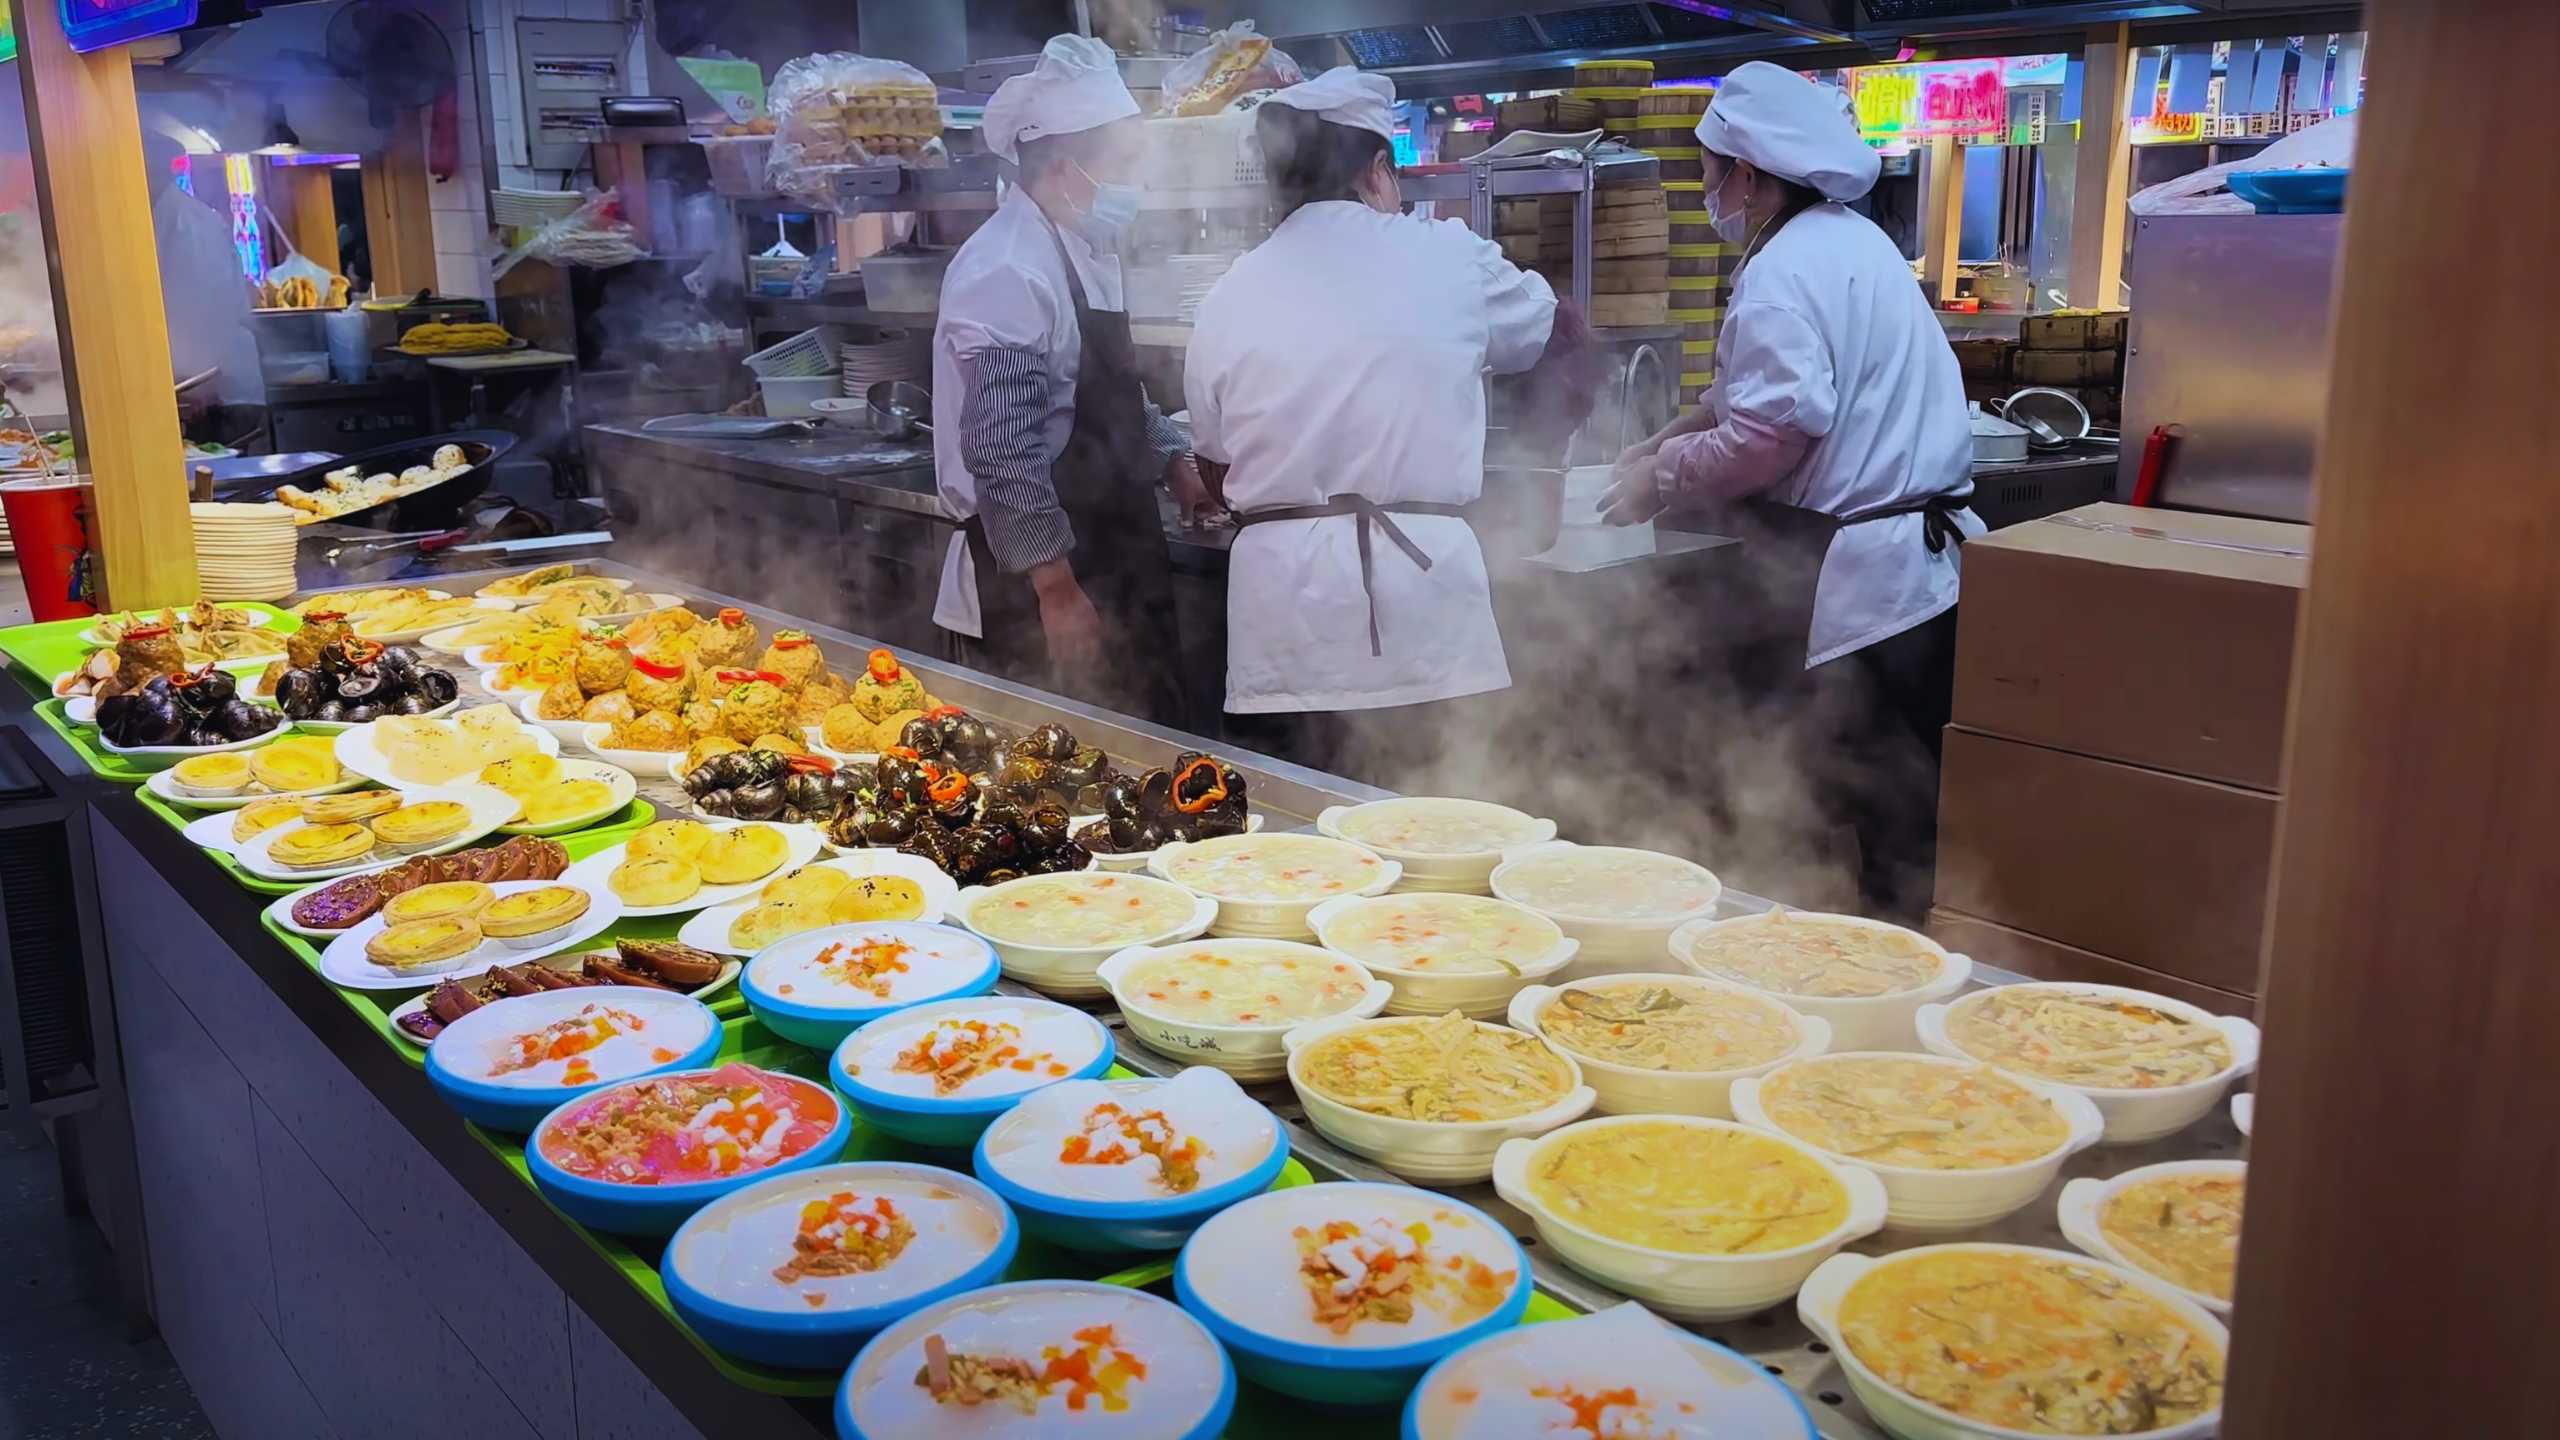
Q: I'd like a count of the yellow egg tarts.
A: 9